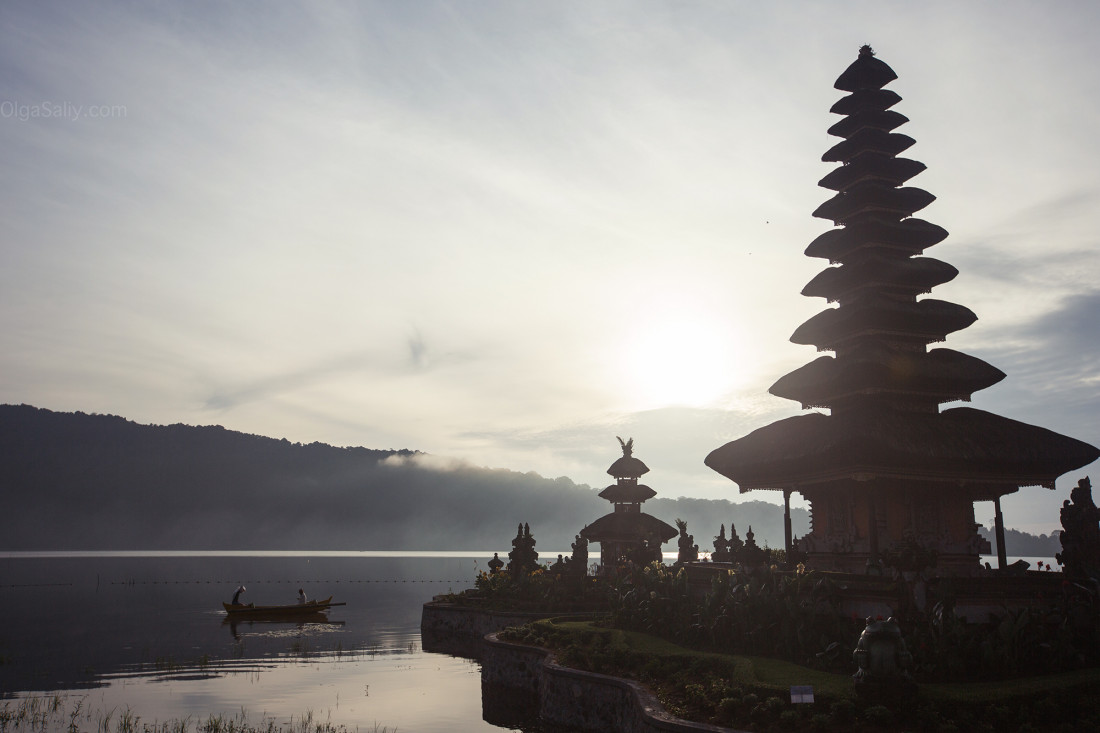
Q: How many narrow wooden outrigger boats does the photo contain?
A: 1